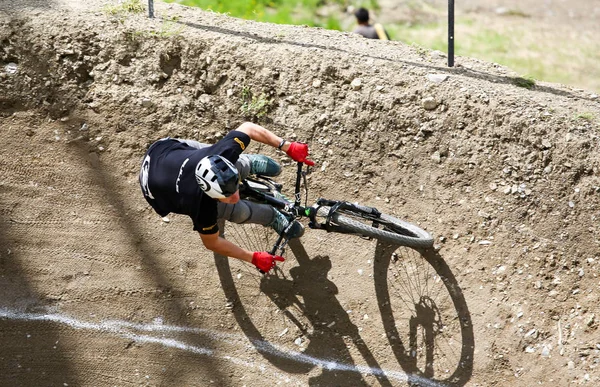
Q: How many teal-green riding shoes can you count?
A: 2